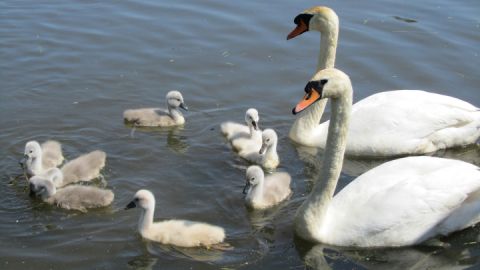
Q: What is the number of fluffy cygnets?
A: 8